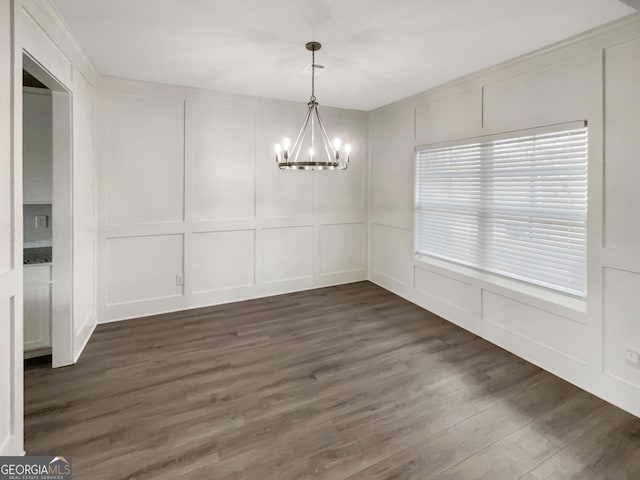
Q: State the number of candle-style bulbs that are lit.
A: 5